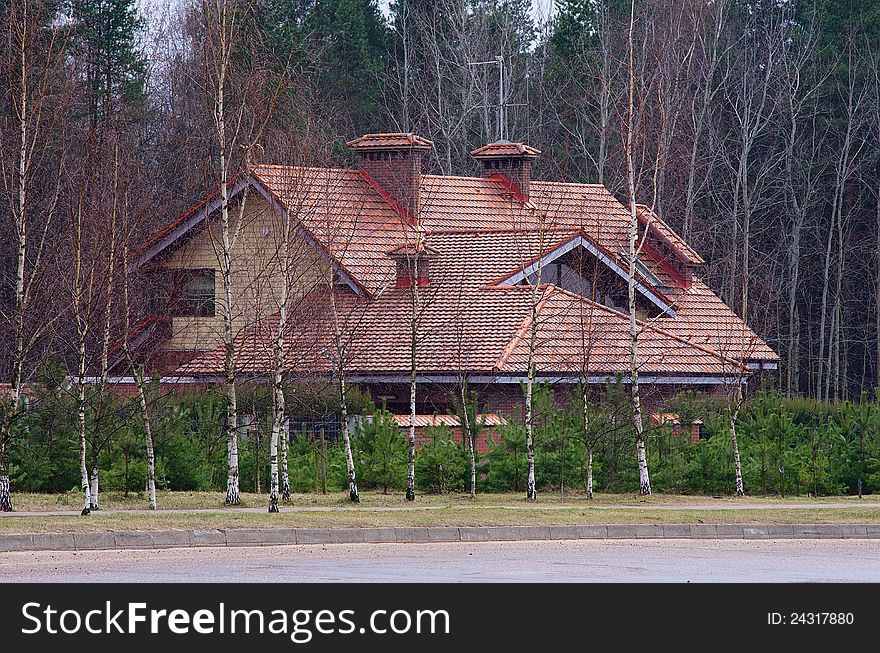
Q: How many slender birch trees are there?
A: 14